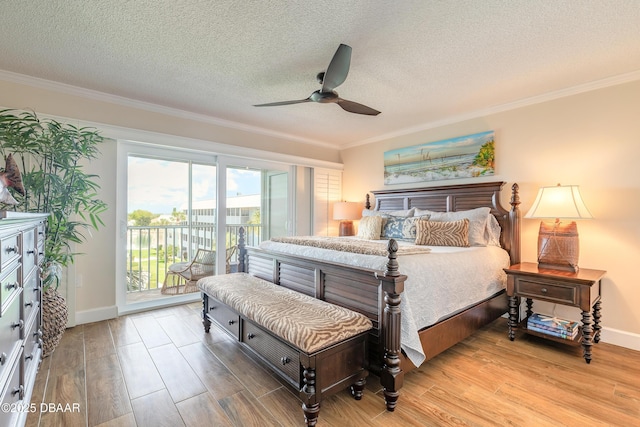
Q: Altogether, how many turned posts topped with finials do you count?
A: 4